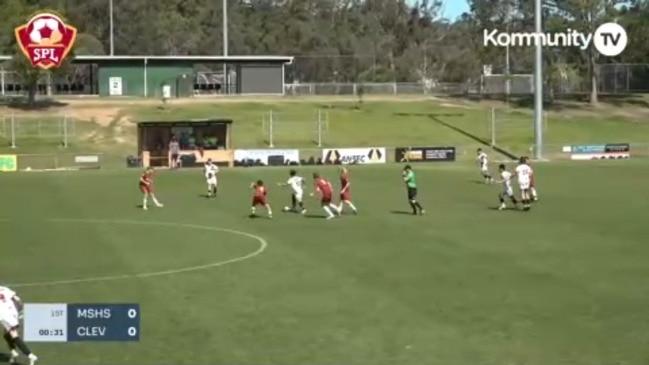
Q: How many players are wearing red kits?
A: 5